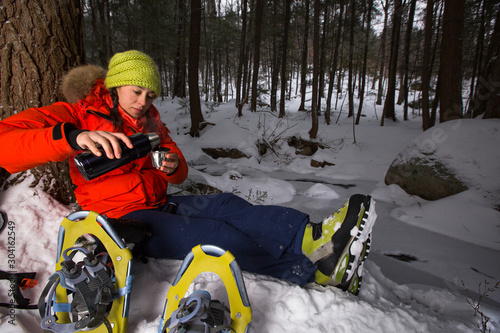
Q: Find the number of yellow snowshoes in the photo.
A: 2